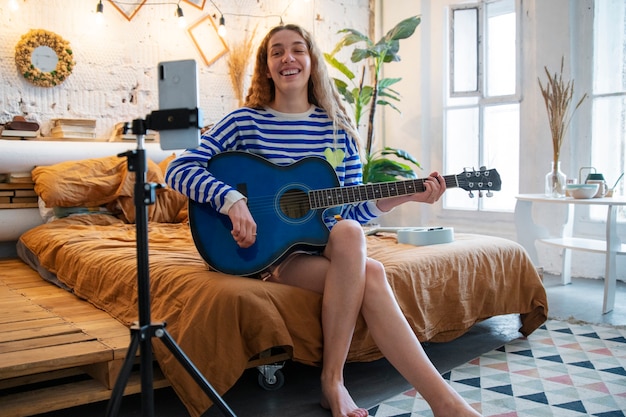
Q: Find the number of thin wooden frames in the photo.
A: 3